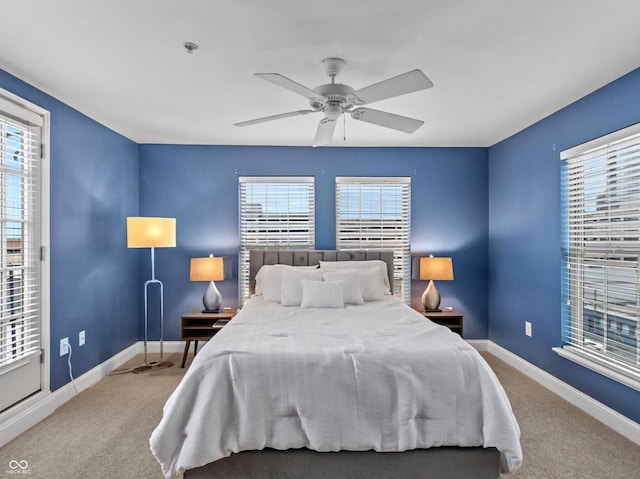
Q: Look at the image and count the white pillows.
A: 7